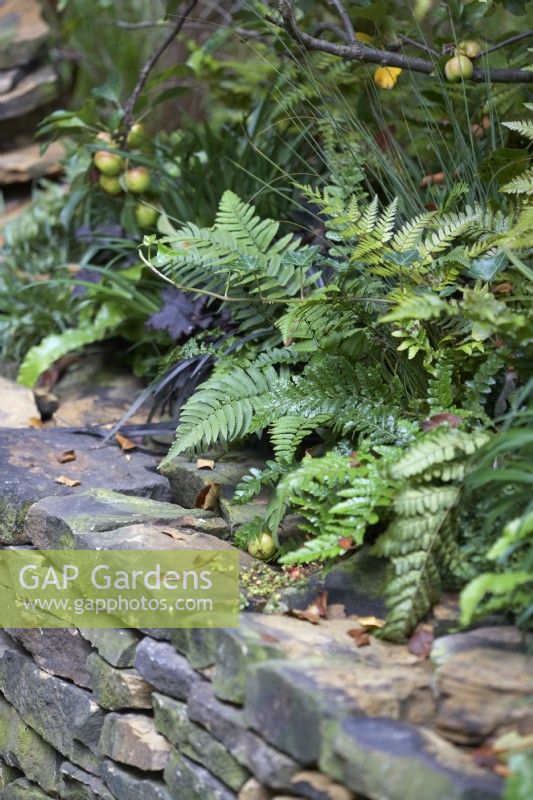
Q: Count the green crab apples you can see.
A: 9